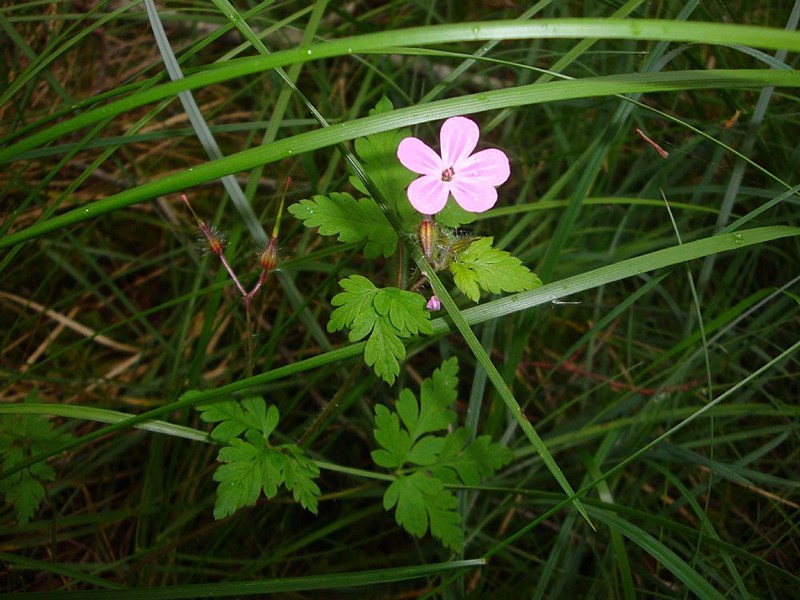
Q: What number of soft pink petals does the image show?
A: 5